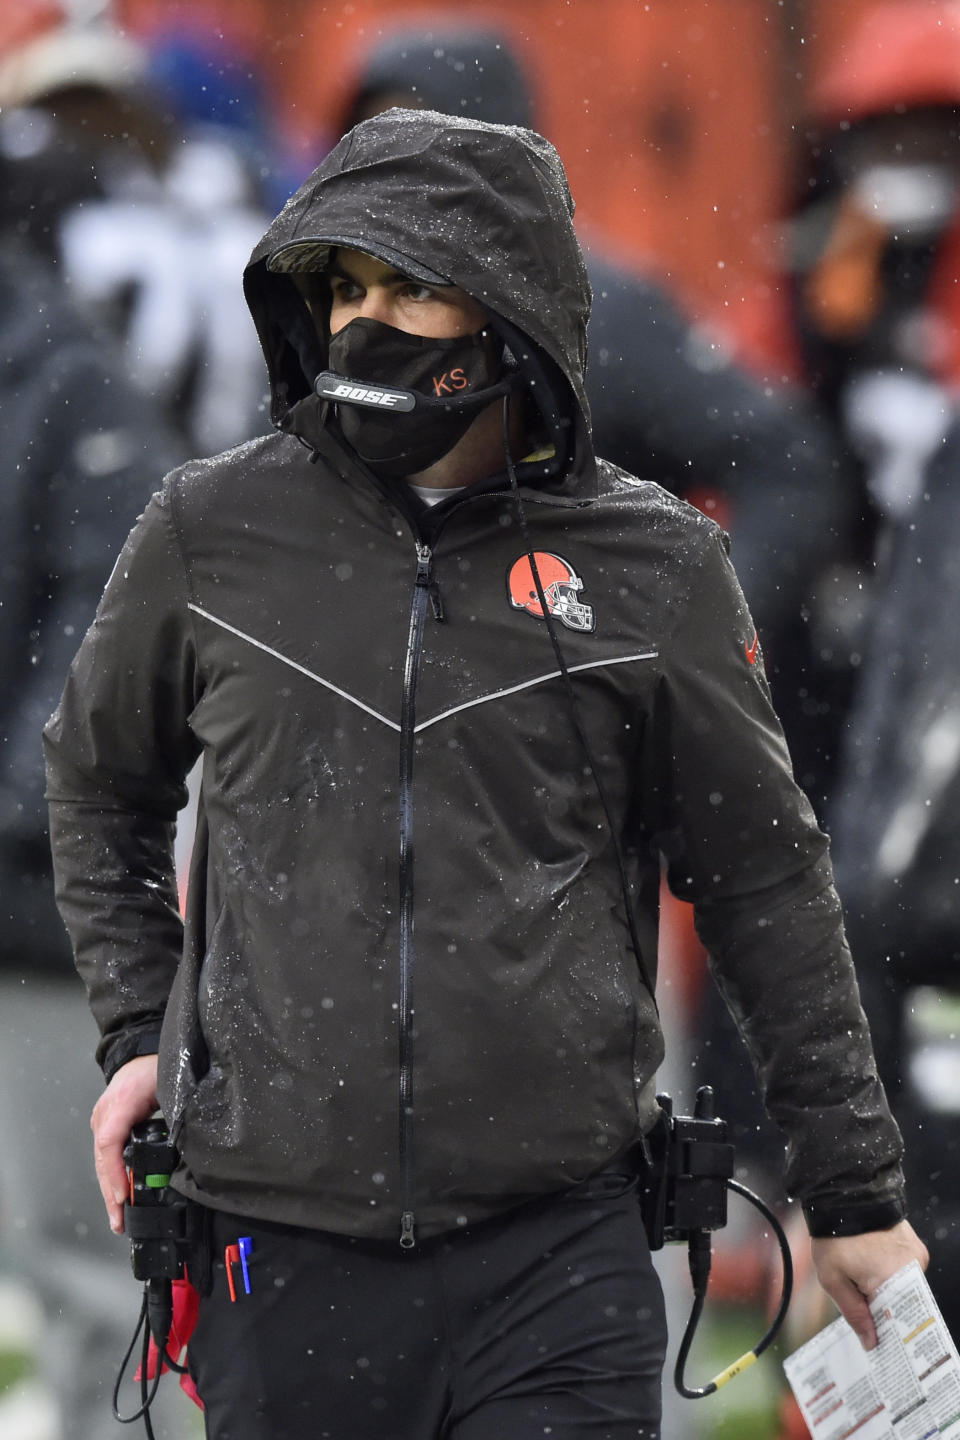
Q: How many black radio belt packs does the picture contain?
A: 2